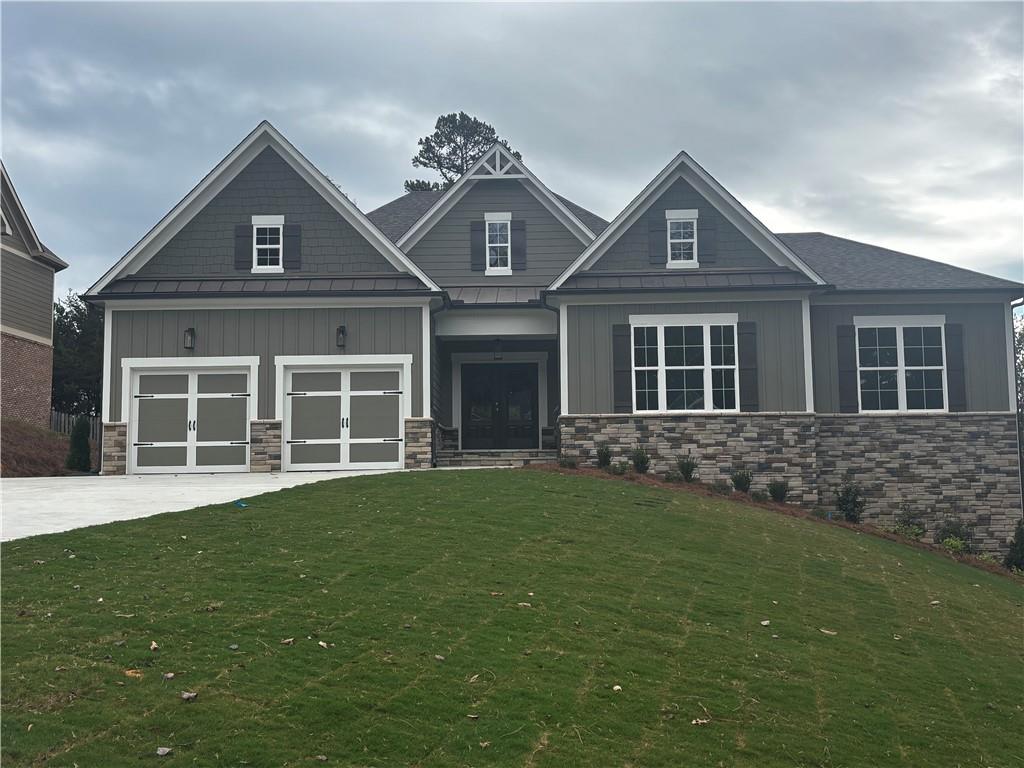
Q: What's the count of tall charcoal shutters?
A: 4